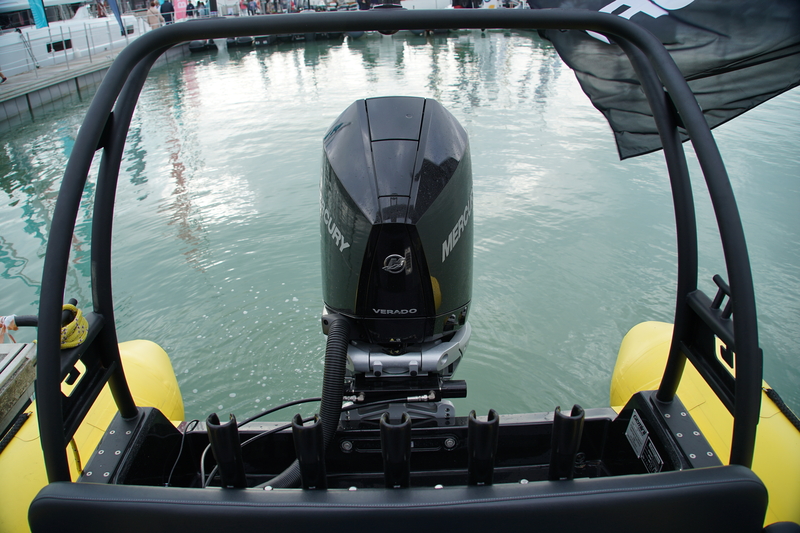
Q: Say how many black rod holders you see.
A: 5